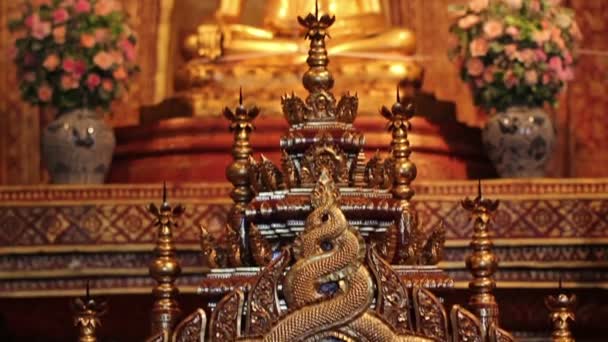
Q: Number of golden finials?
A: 7